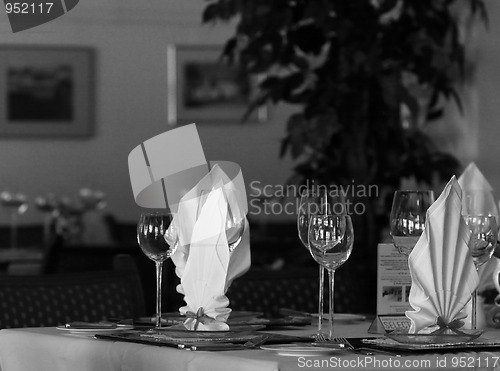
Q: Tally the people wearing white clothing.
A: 0